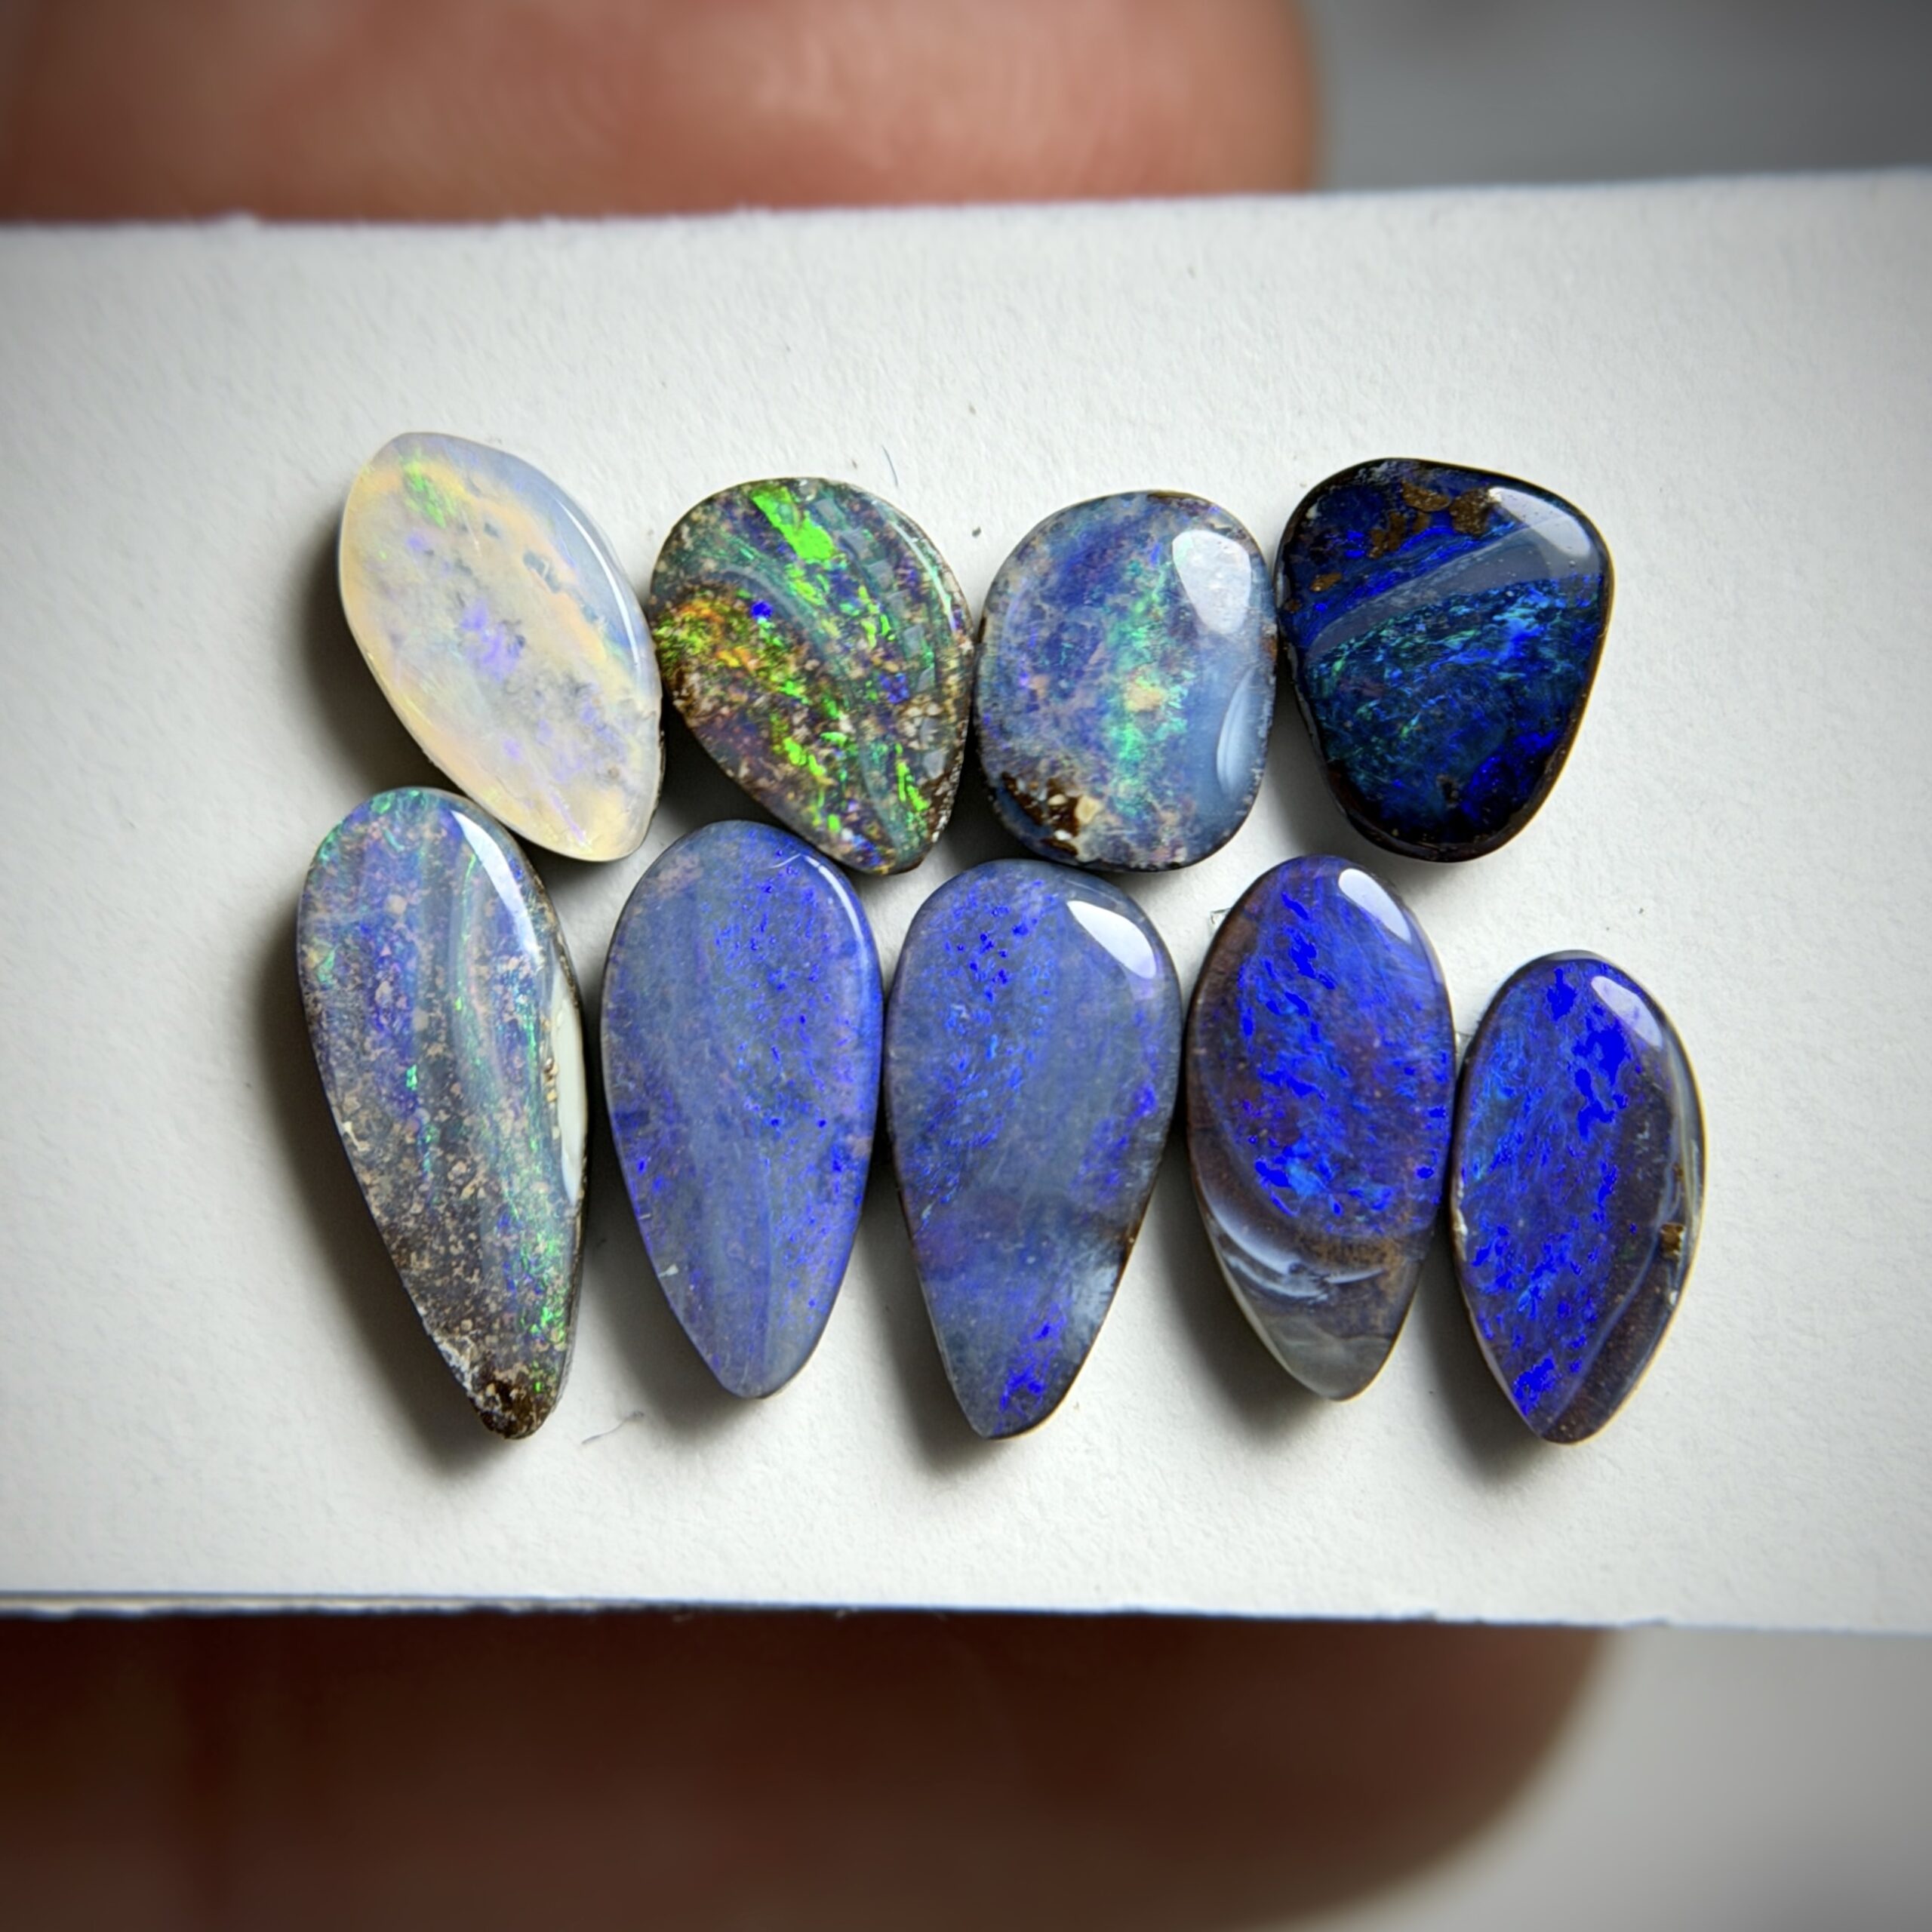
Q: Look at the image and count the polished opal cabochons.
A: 9